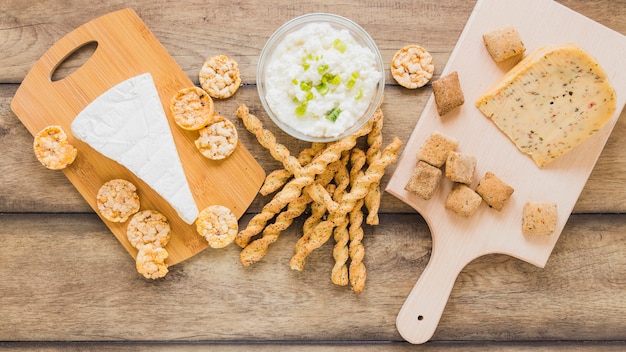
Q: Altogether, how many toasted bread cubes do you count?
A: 8